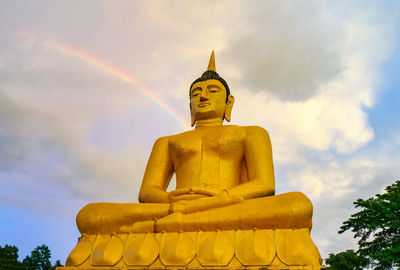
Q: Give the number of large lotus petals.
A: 7